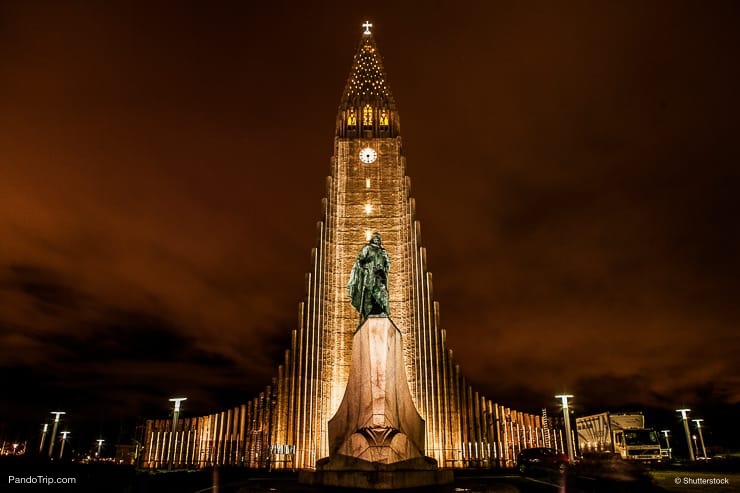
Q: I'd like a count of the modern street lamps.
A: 9